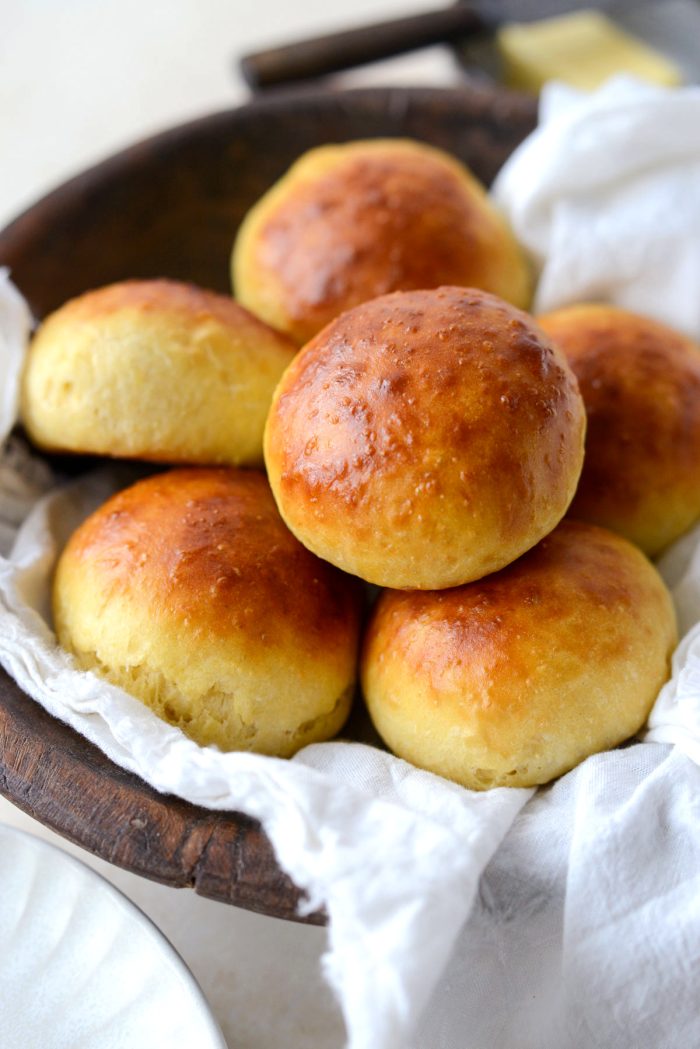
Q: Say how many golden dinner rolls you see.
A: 6